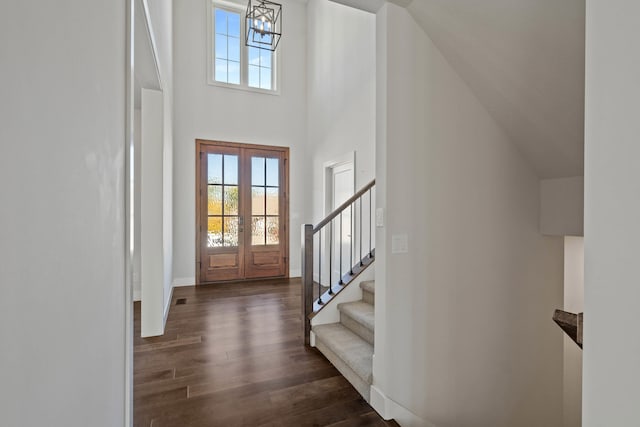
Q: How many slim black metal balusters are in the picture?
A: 6